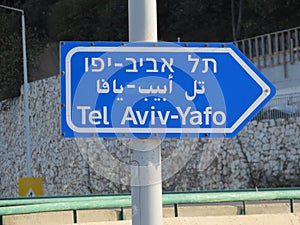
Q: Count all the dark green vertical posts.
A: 6